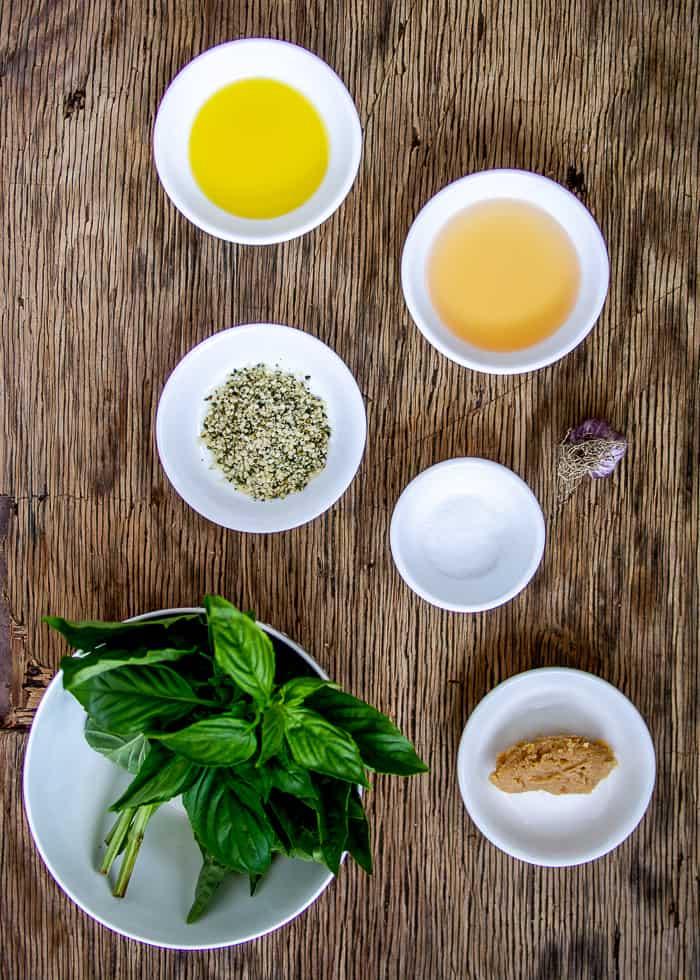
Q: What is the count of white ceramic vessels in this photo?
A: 6